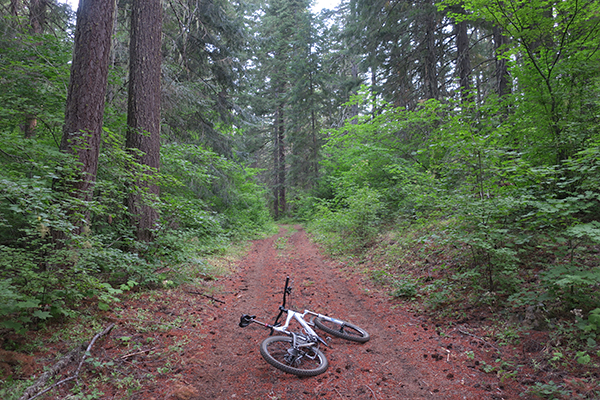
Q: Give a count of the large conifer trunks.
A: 2